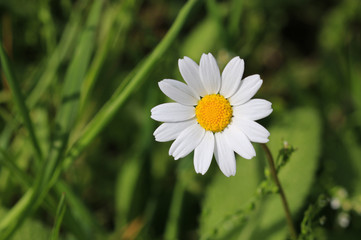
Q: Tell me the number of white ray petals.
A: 13